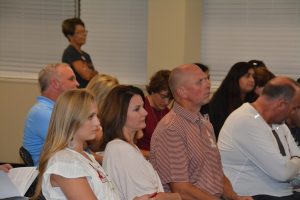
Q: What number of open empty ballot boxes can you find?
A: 0